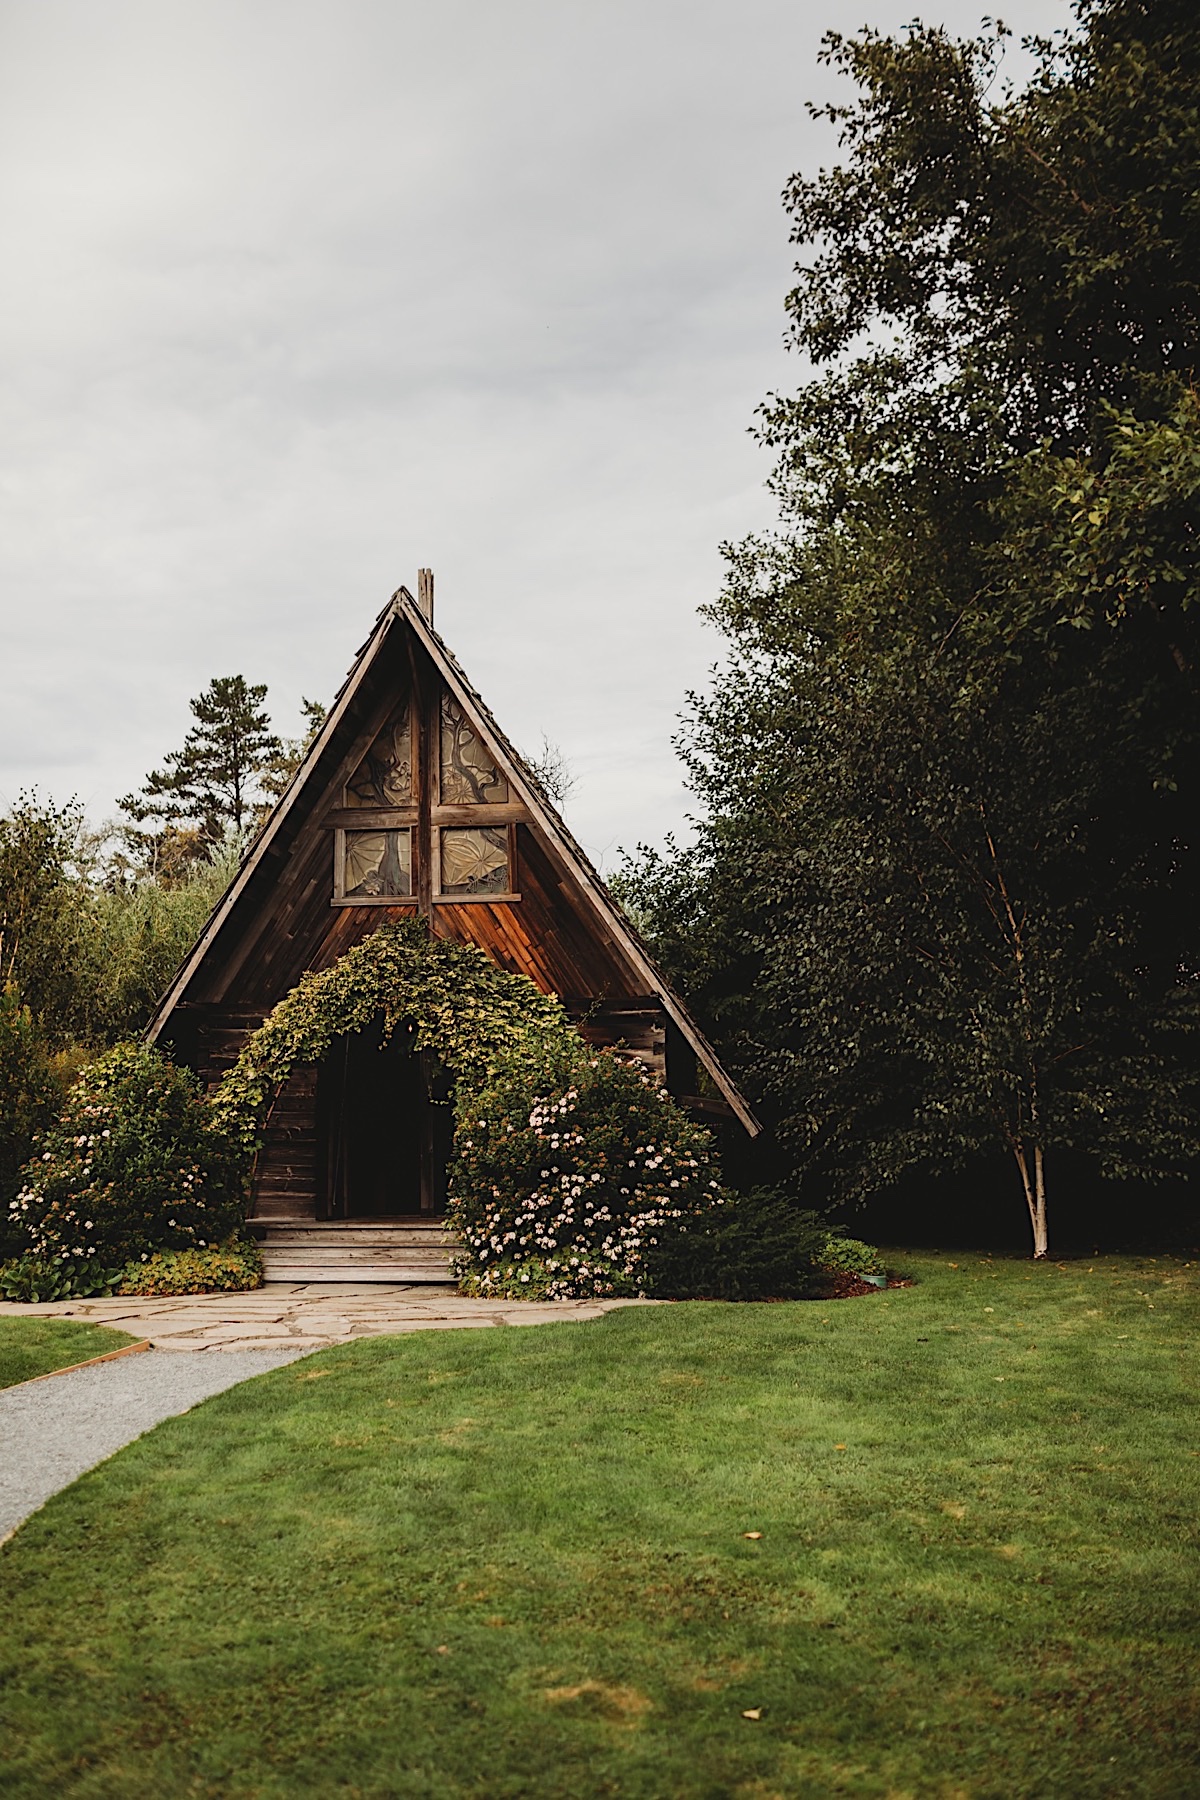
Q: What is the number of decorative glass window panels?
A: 4